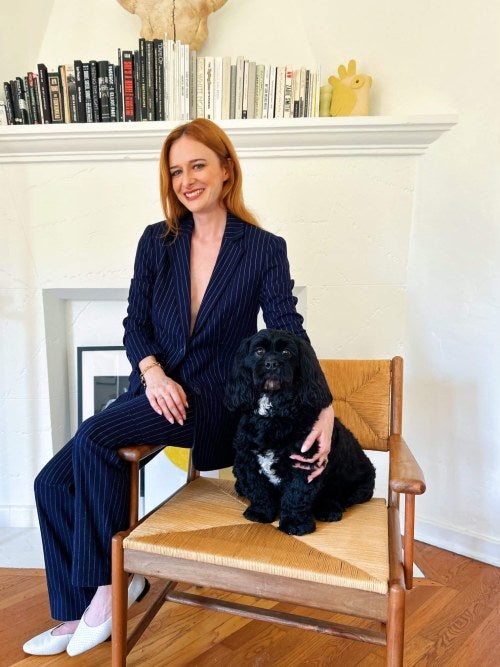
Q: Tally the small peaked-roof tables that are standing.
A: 0